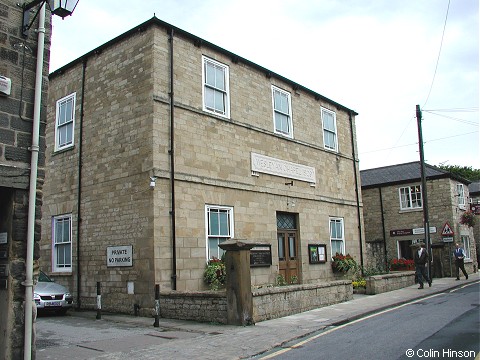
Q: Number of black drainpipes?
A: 4